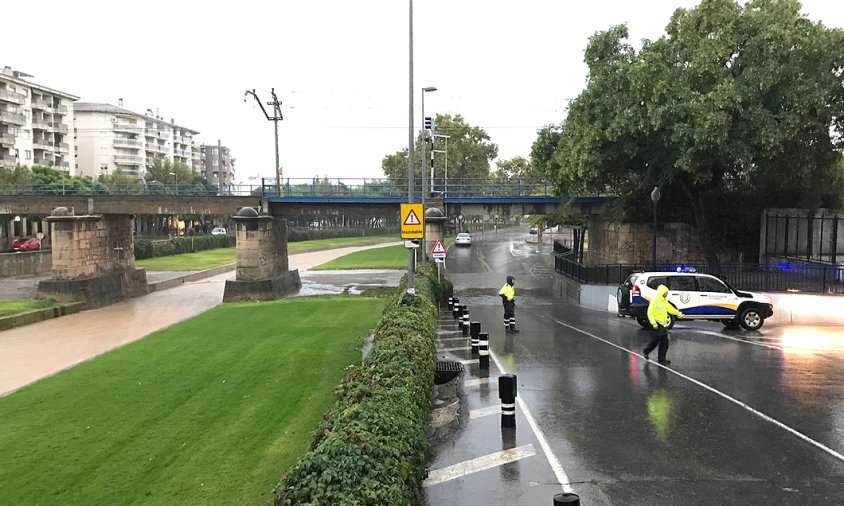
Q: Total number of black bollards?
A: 8